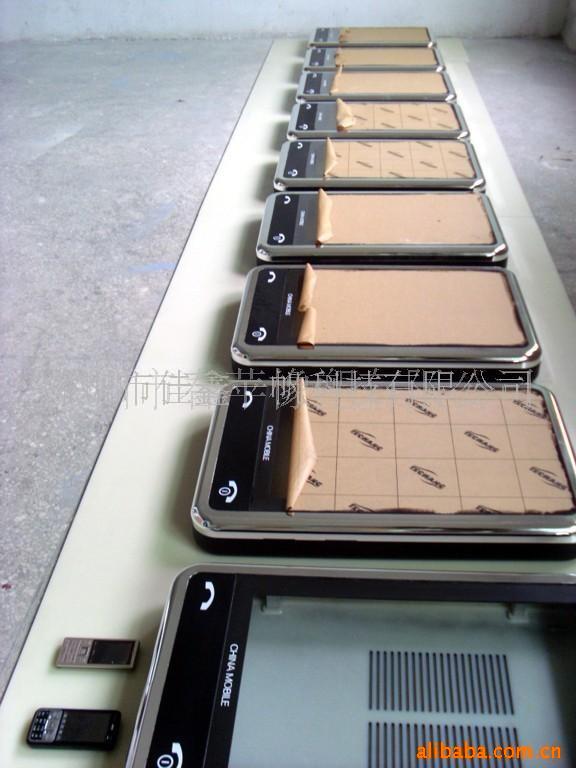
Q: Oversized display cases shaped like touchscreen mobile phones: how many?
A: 9